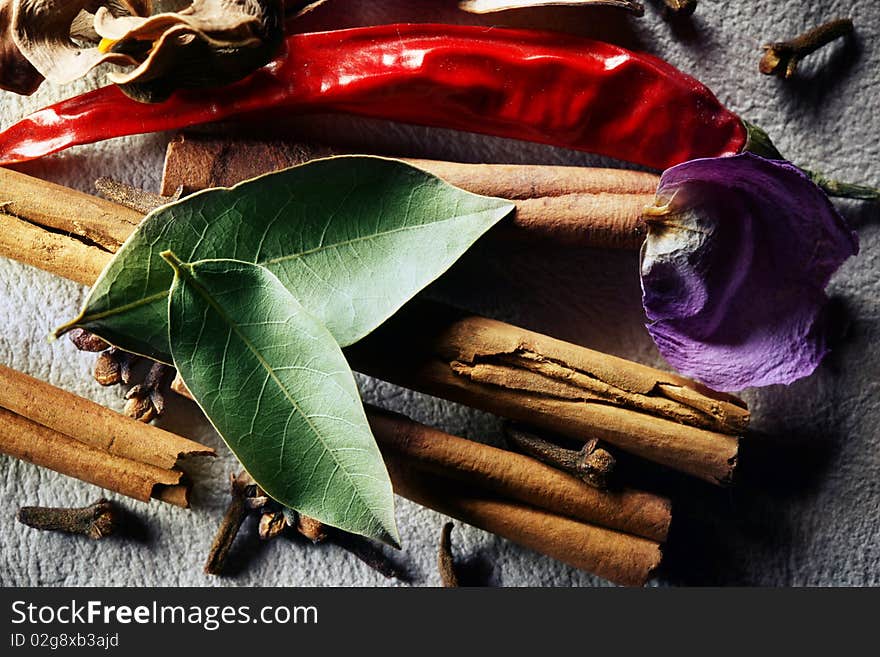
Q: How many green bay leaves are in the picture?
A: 2